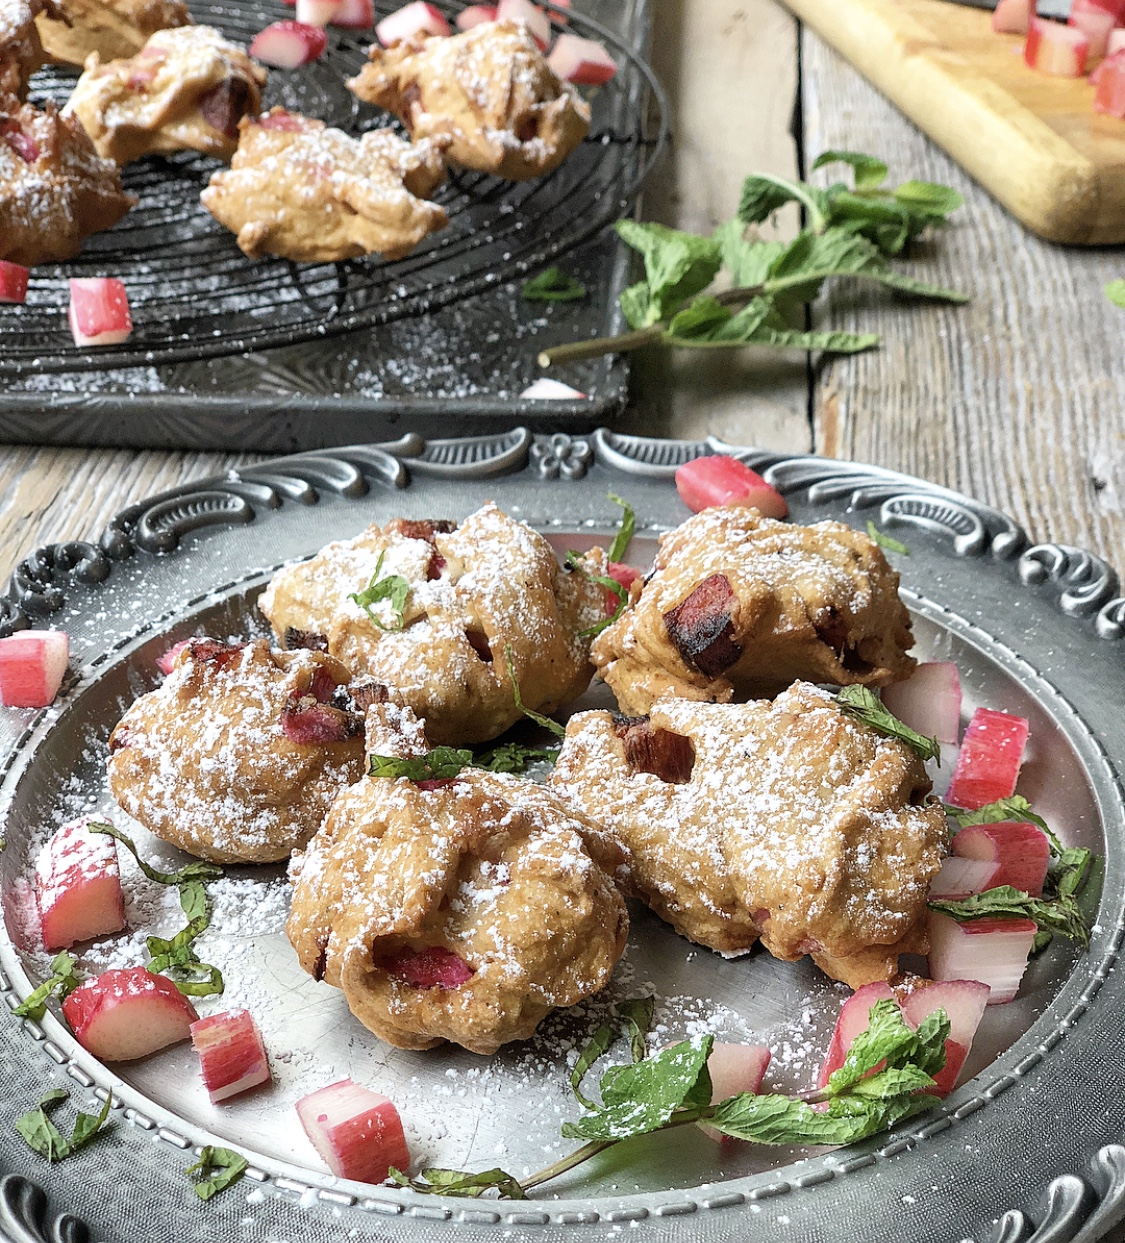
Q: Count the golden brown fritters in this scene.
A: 11